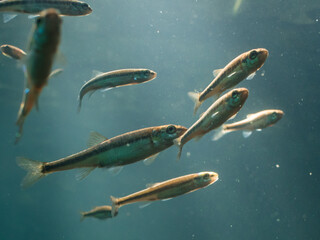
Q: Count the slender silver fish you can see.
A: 10